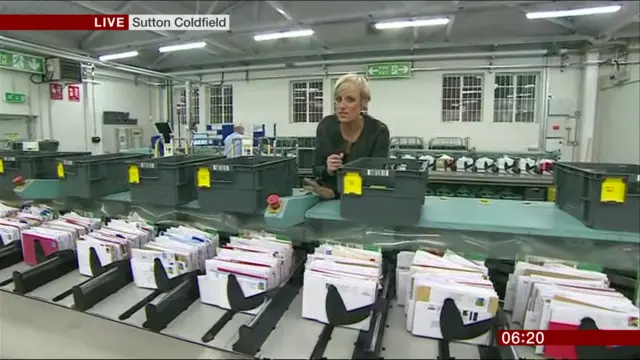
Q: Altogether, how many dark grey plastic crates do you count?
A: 6